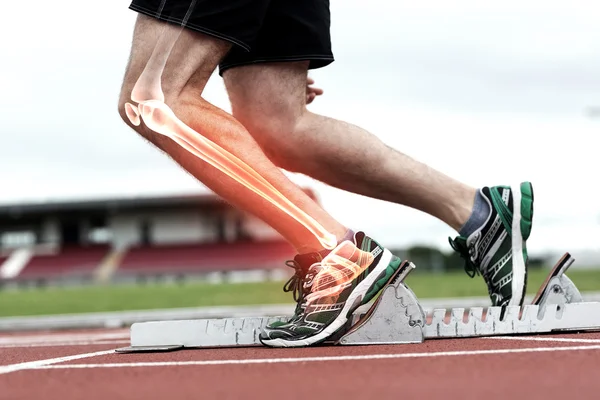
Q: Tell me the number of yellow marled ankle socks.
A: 0